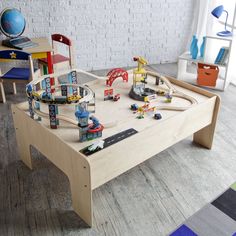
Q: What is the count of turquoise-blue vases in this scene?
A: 3